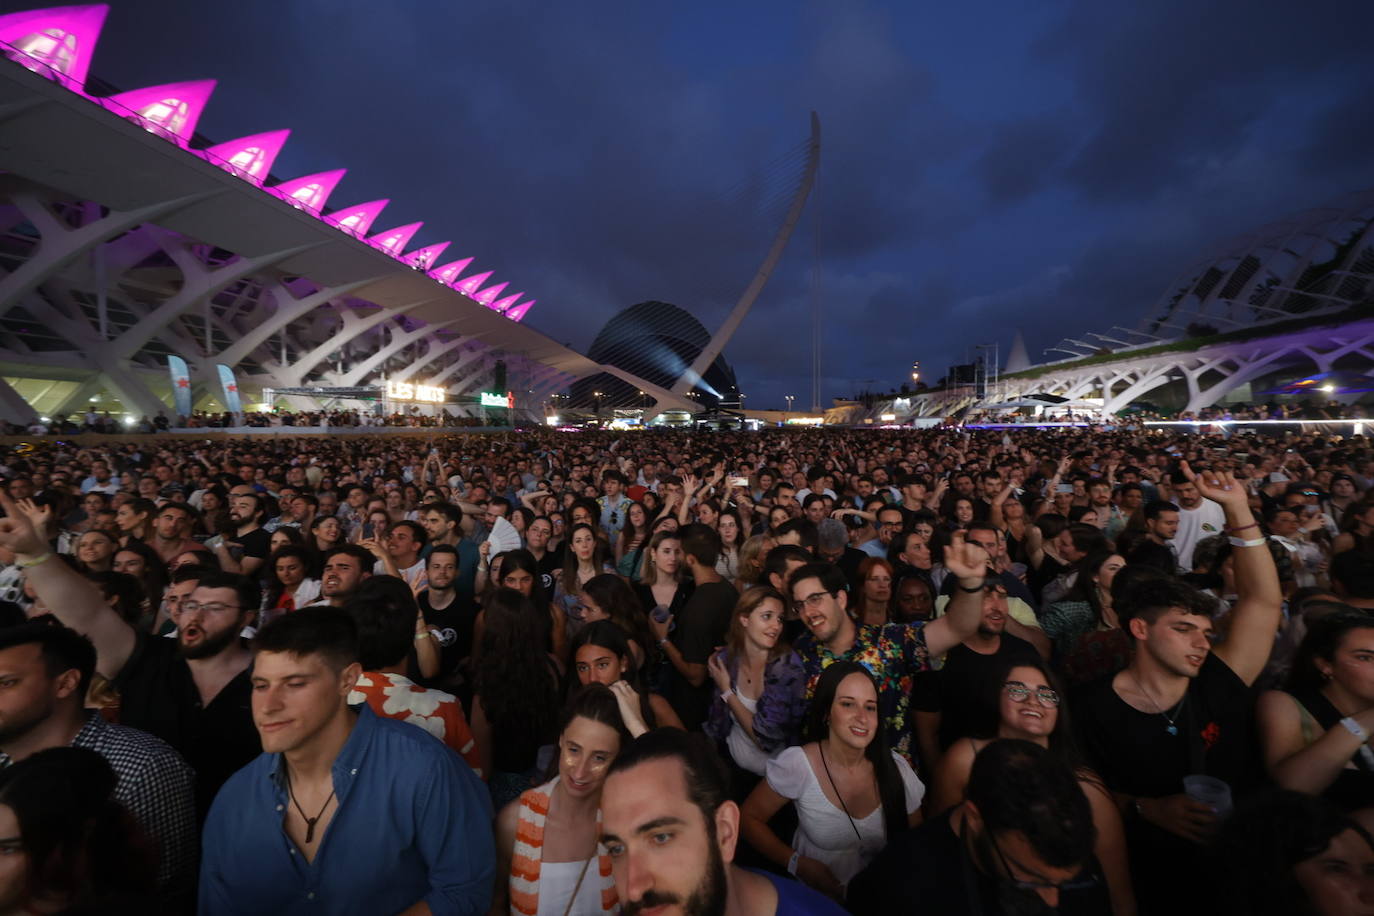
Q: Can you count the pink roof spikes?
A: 12